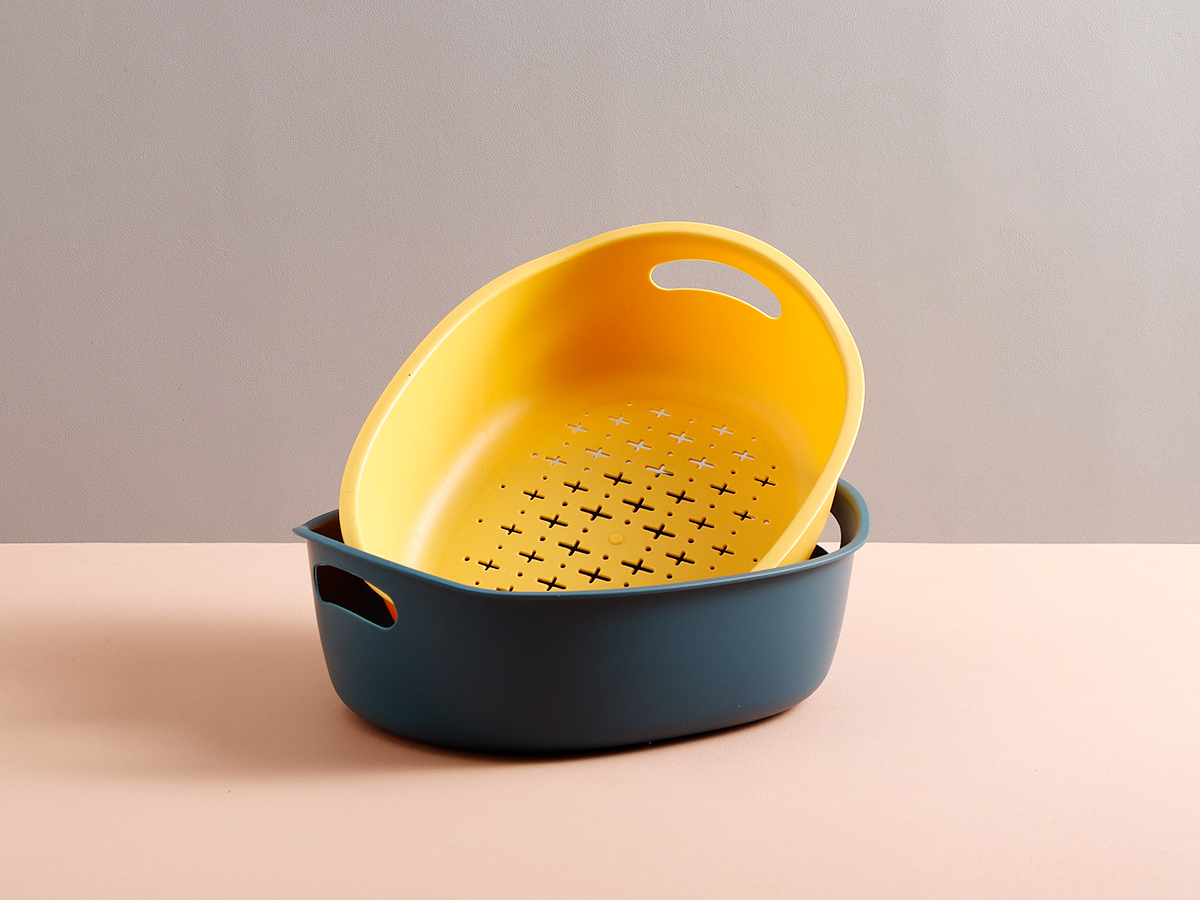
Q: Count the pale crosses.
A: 11